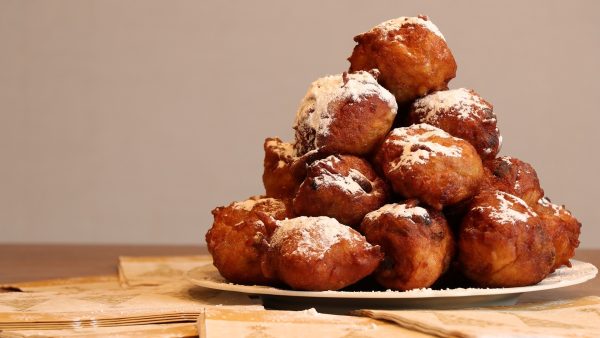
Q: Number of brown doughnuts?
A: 12